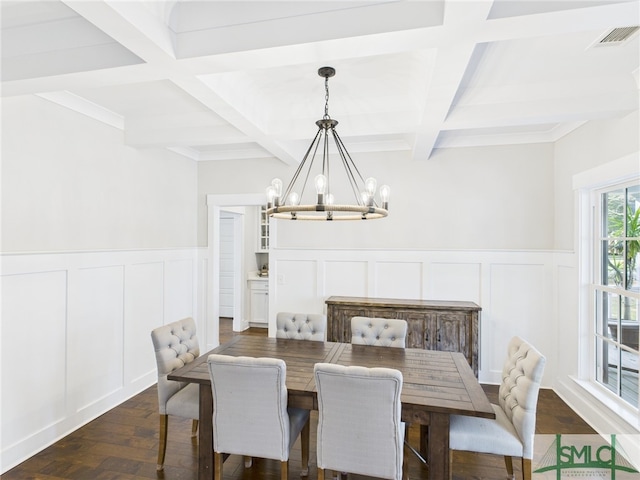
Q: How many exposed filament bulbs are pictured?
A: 8